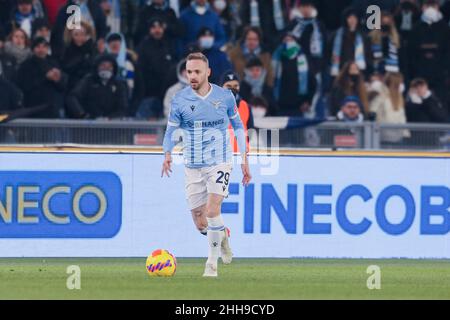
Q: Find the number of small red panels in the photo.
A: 2